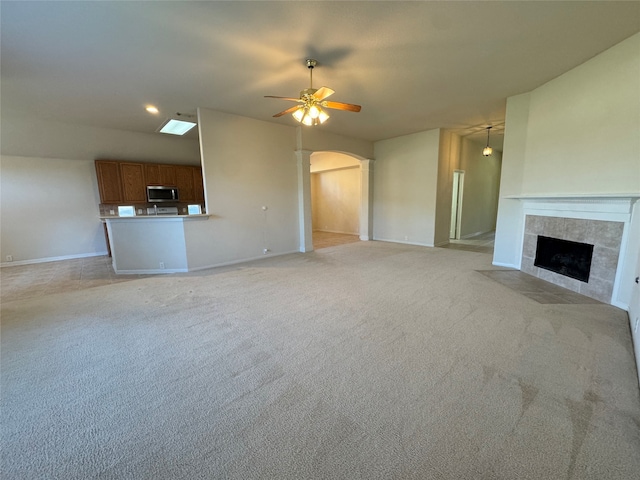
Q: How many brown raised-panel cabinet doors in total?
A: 6